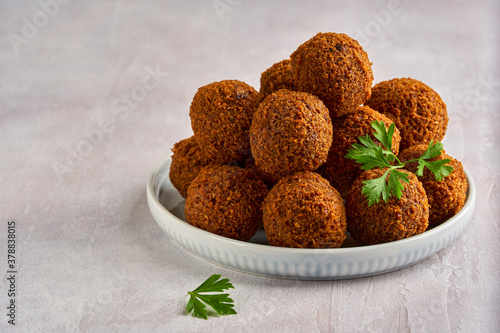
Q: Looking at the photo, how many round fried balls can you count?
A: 11